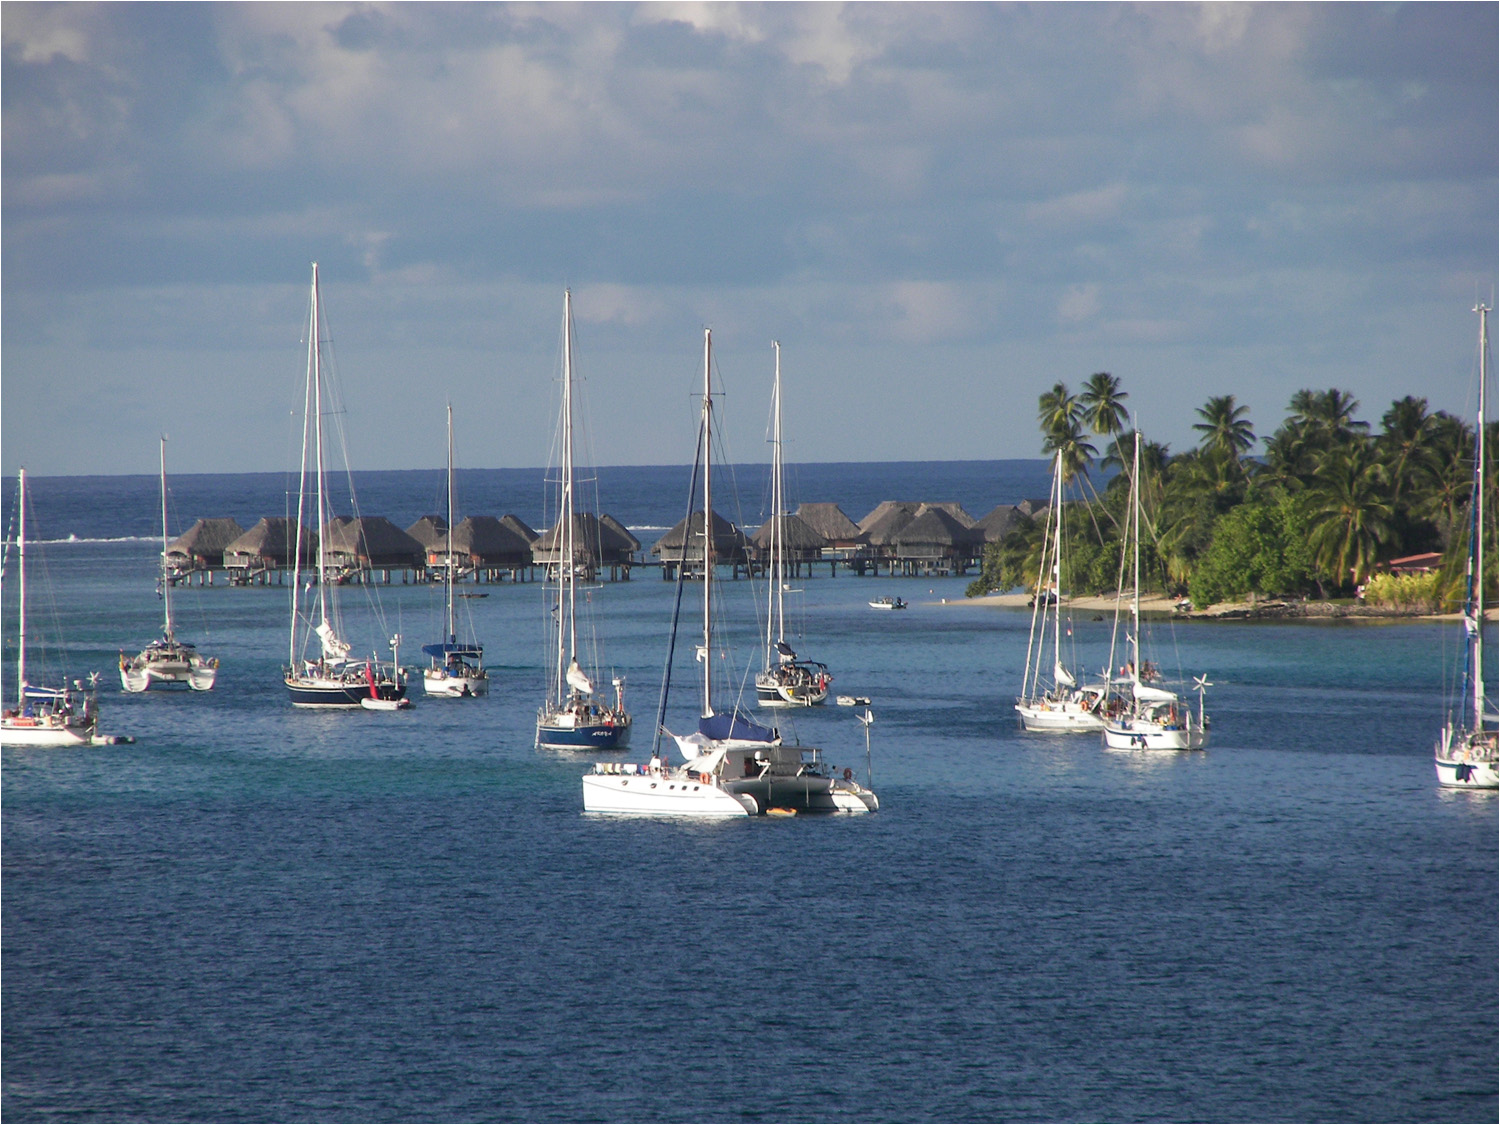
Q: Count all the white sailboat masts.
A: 10